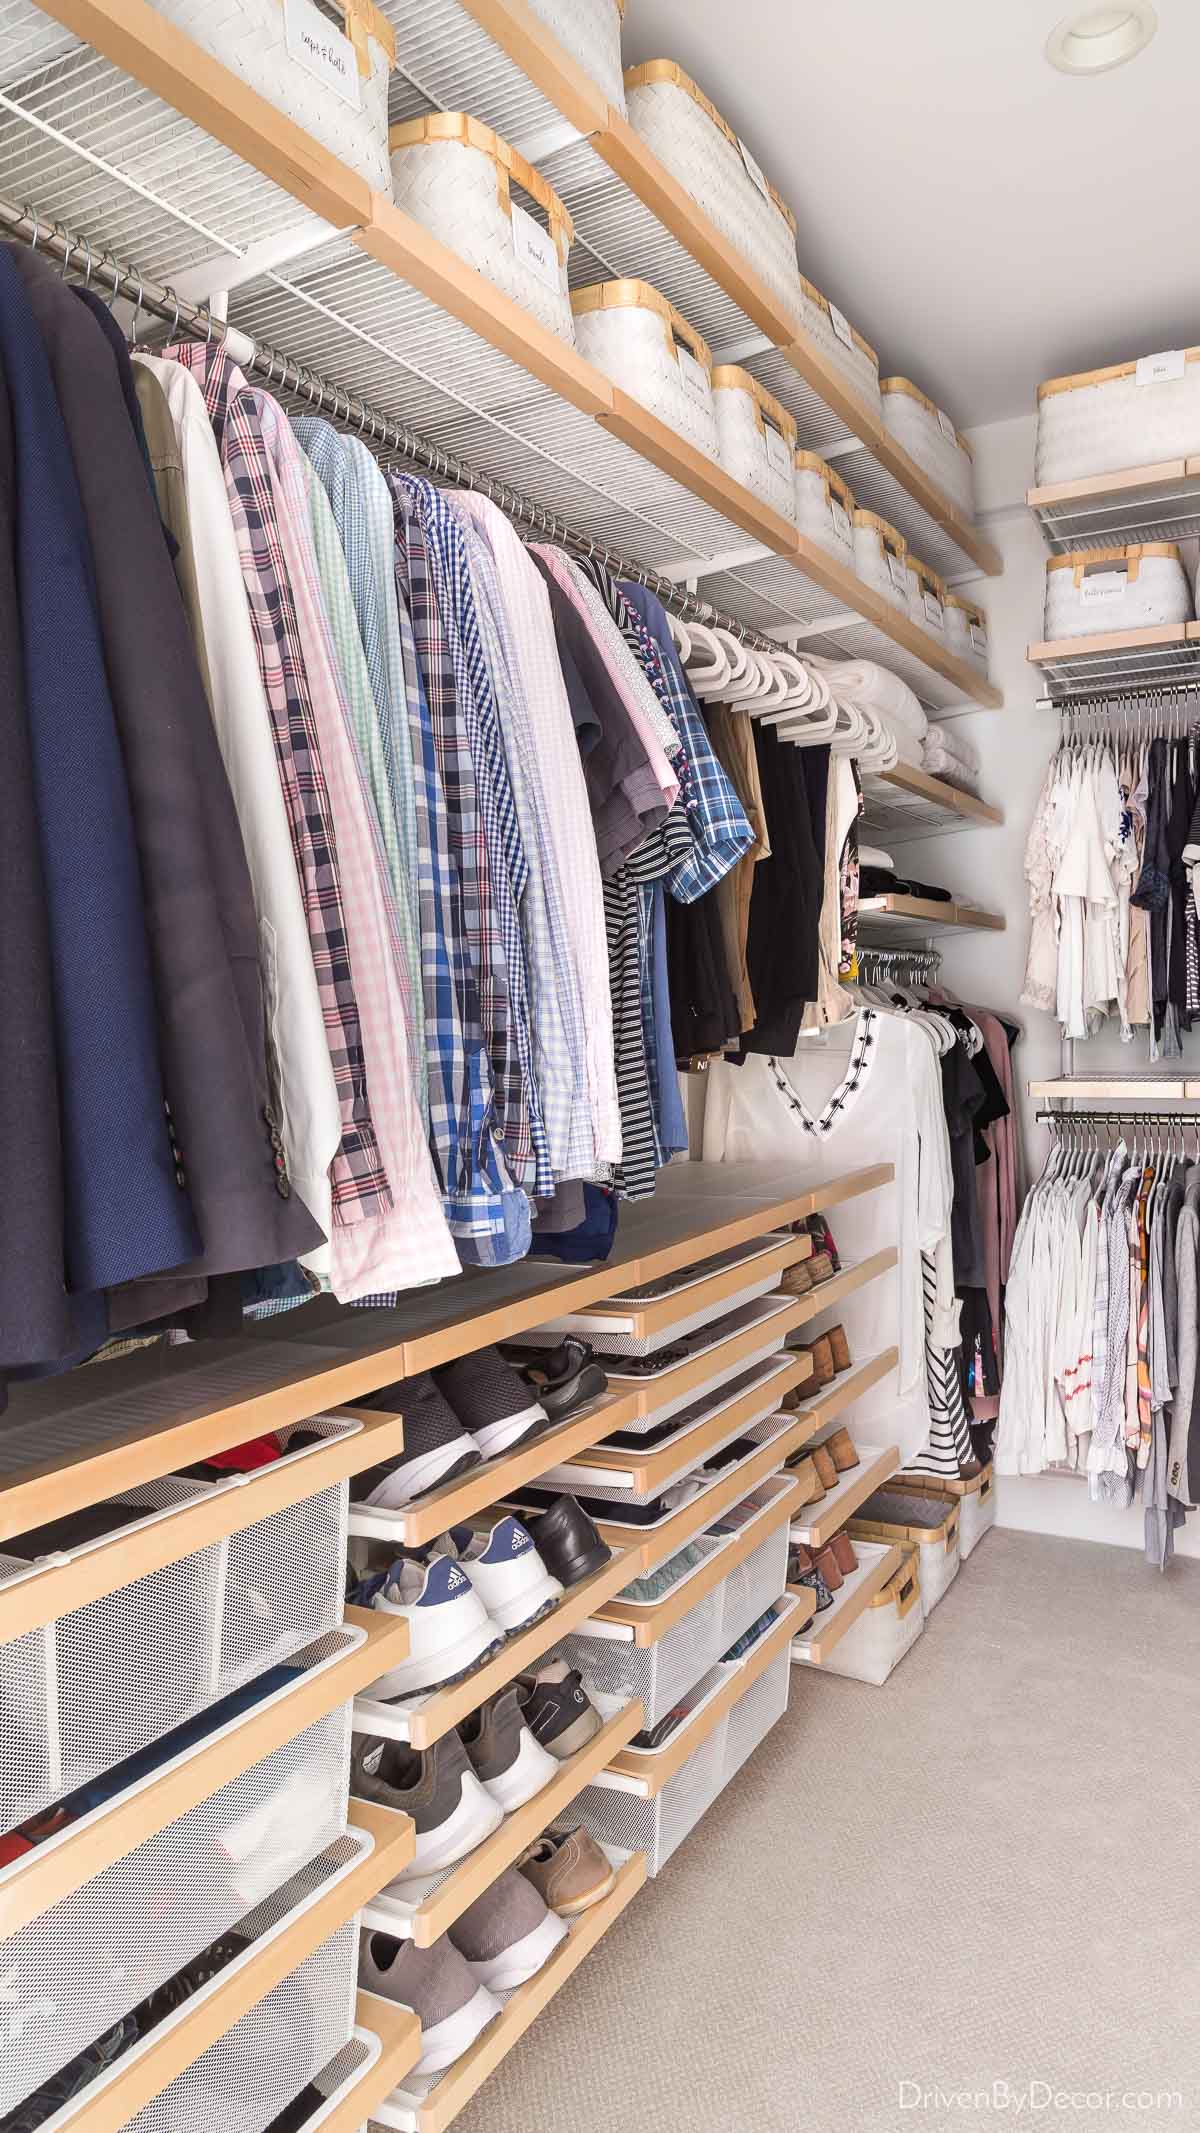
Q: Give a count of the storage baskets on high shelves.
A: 14